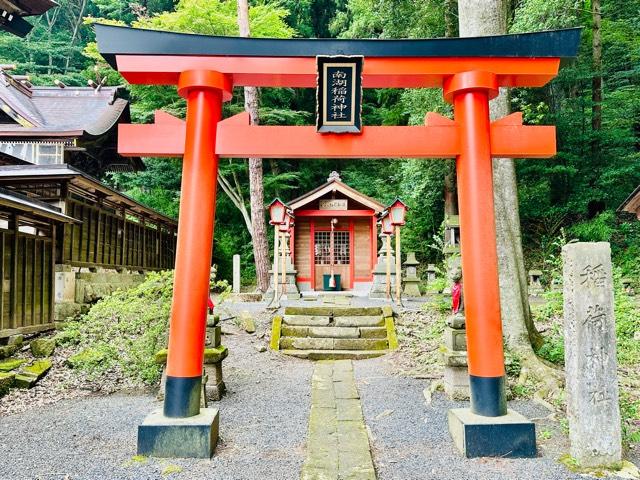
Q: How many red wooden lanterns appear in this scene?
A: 4